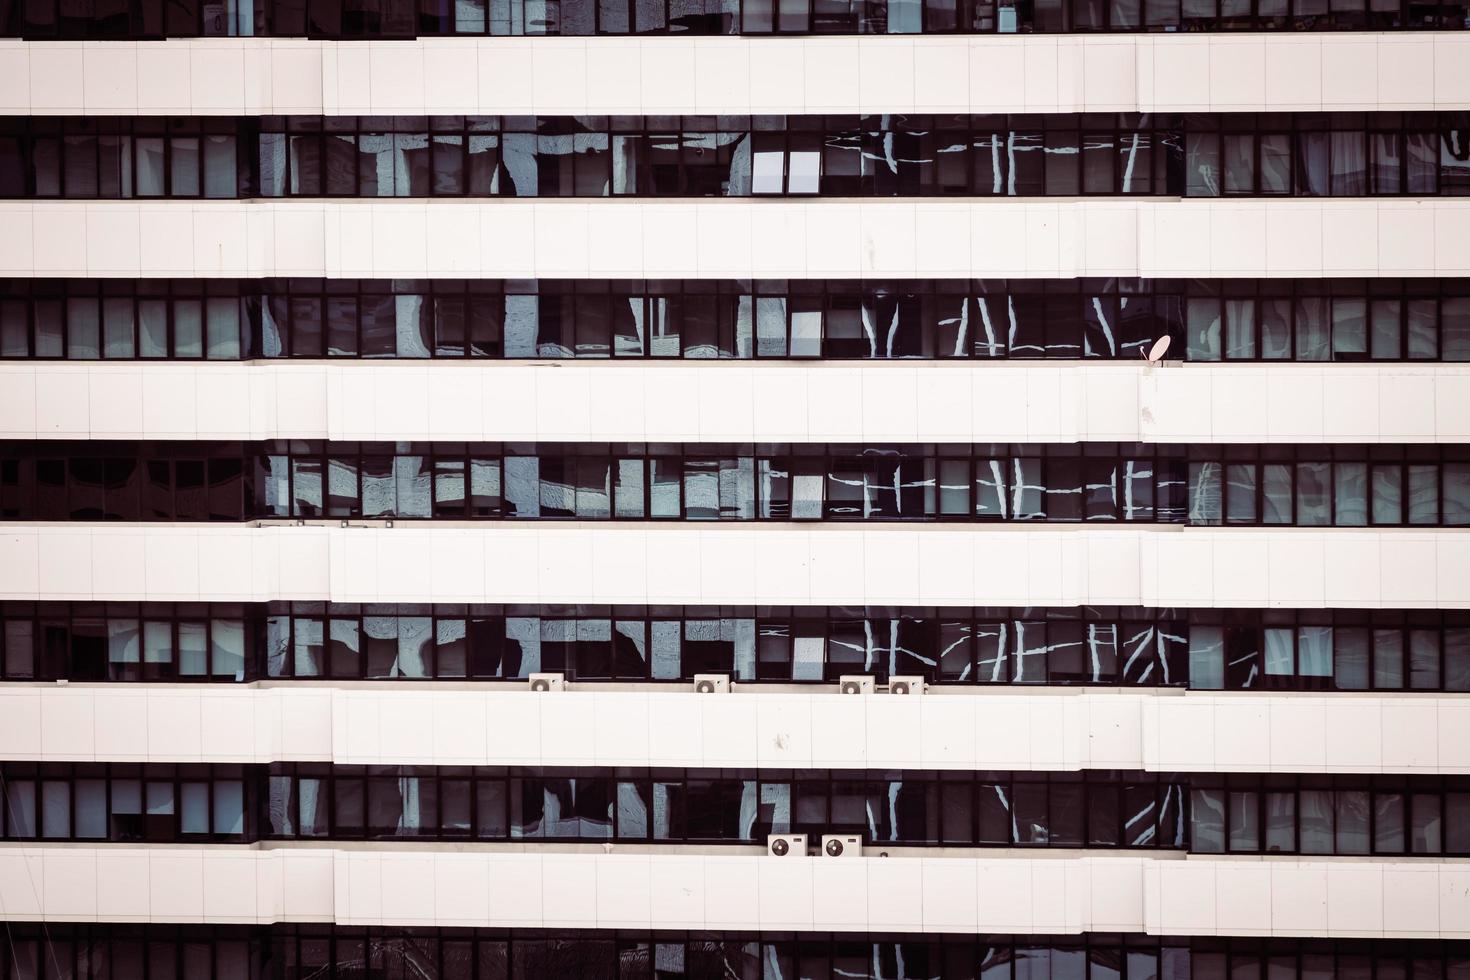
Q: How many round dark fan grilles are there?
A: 6